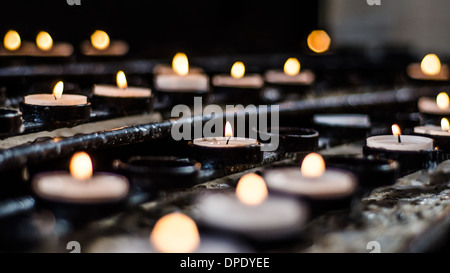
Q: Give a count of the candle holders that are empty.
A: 4